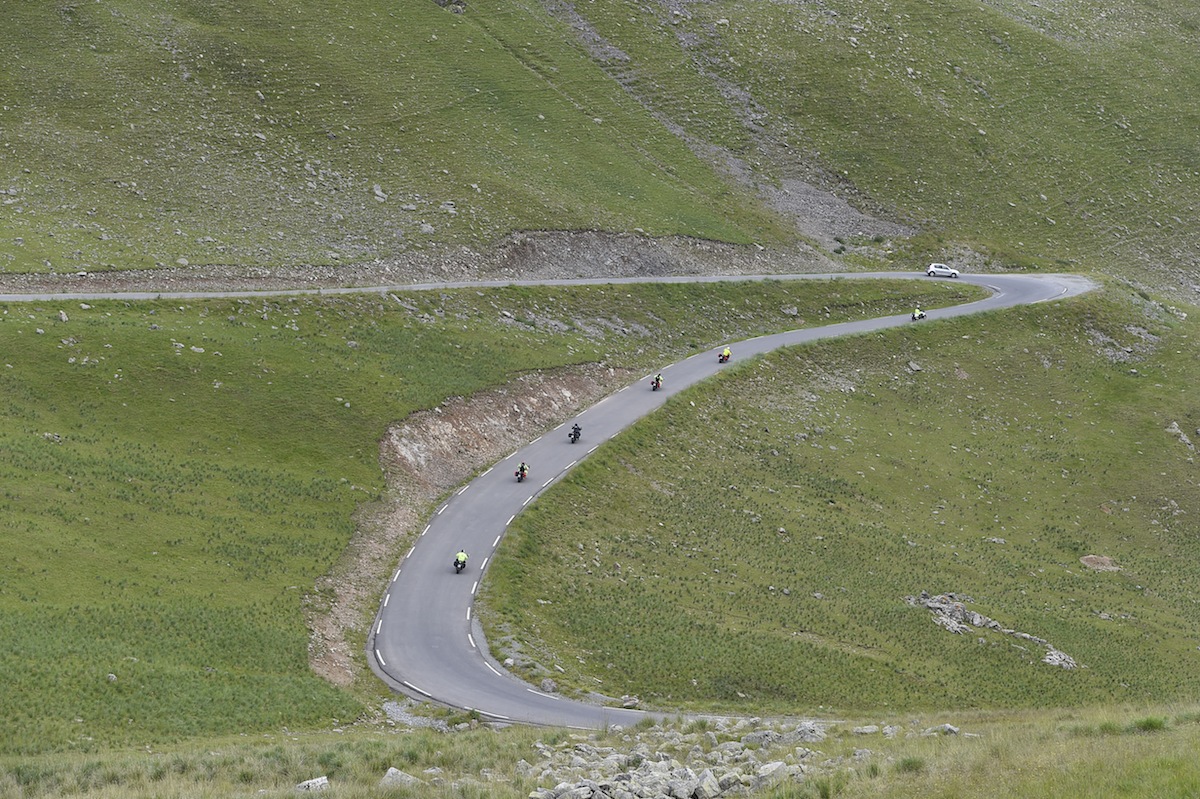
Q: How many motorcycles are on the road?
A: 6